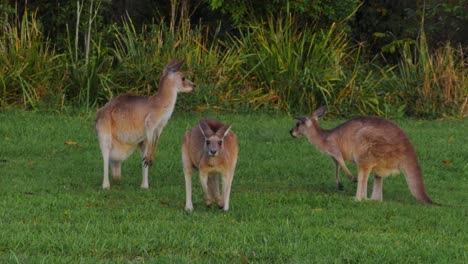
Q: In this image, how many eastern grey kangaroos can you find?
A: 3